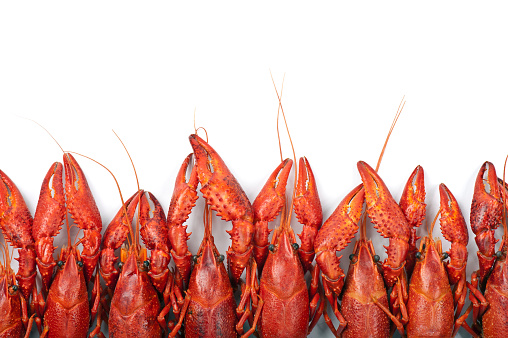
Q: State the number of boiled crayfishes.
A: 8